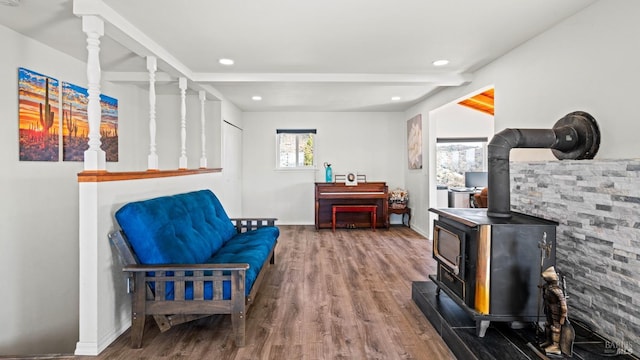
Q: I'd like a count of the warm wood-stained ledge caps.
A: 1